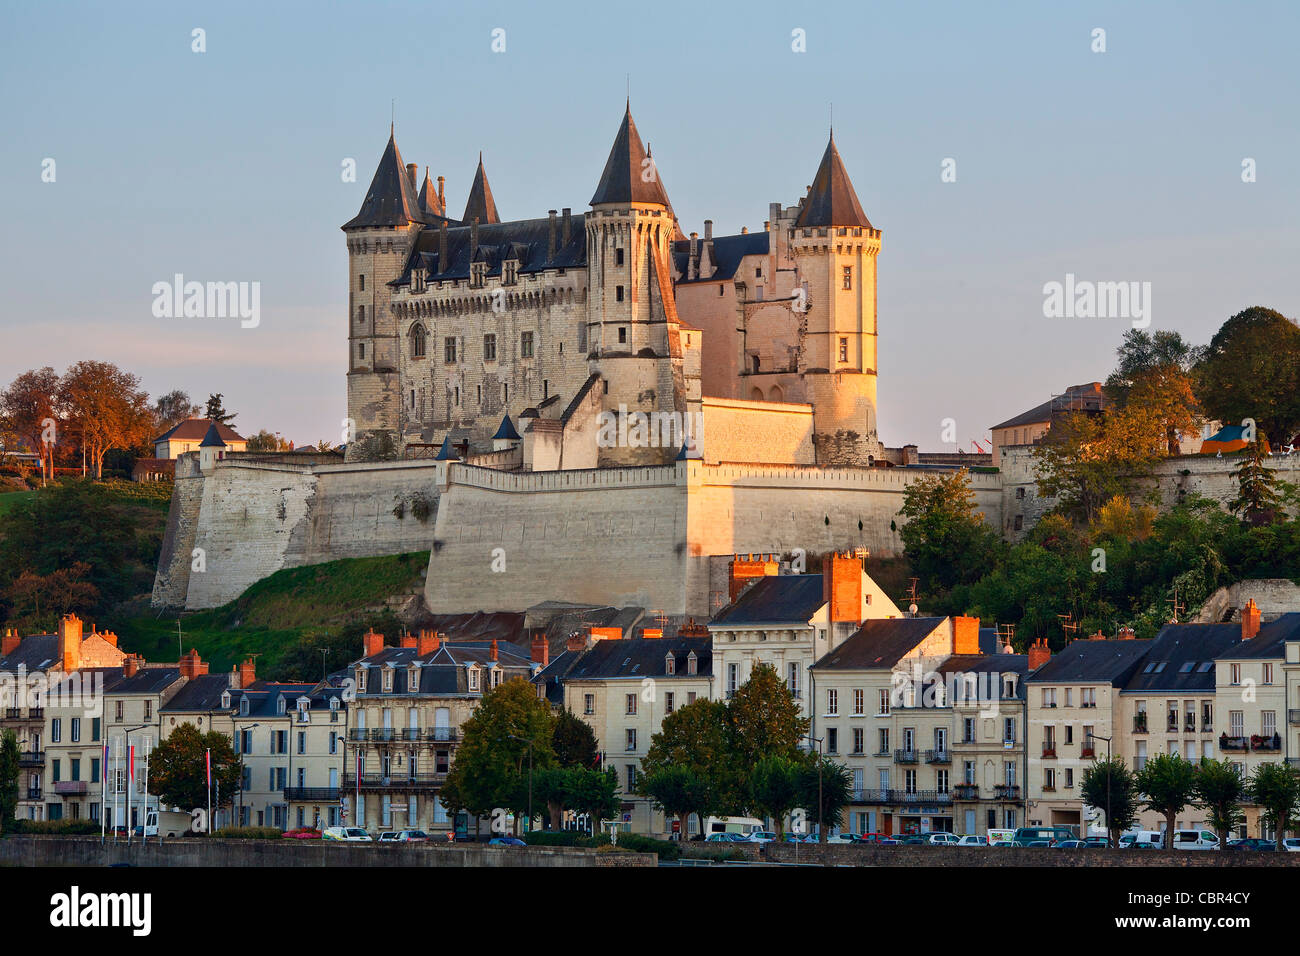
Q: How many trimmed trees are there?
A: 9